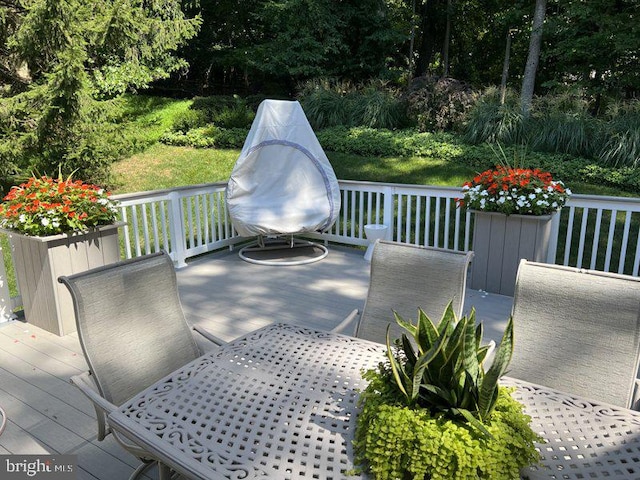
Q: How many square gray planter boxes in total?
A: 2